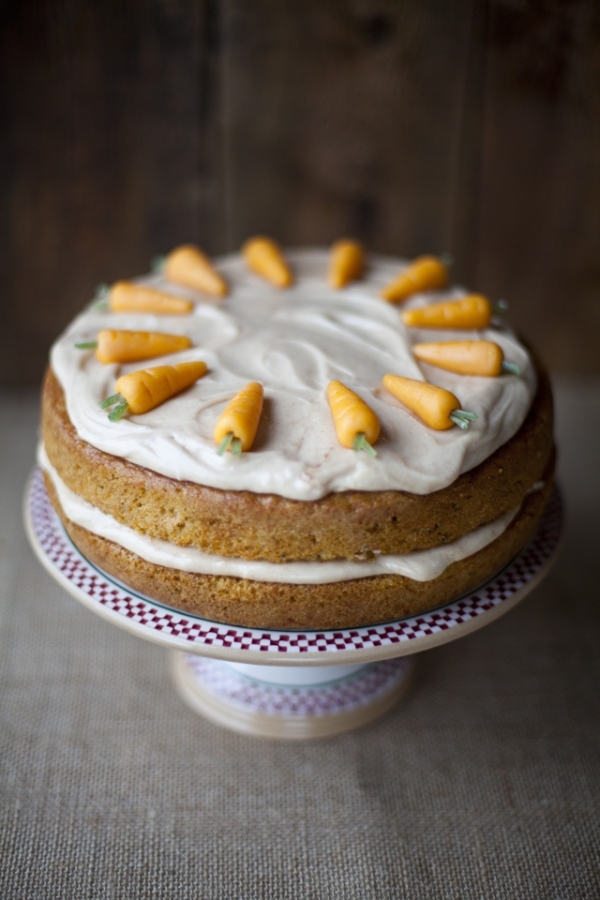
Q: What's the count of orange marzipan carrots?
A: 12